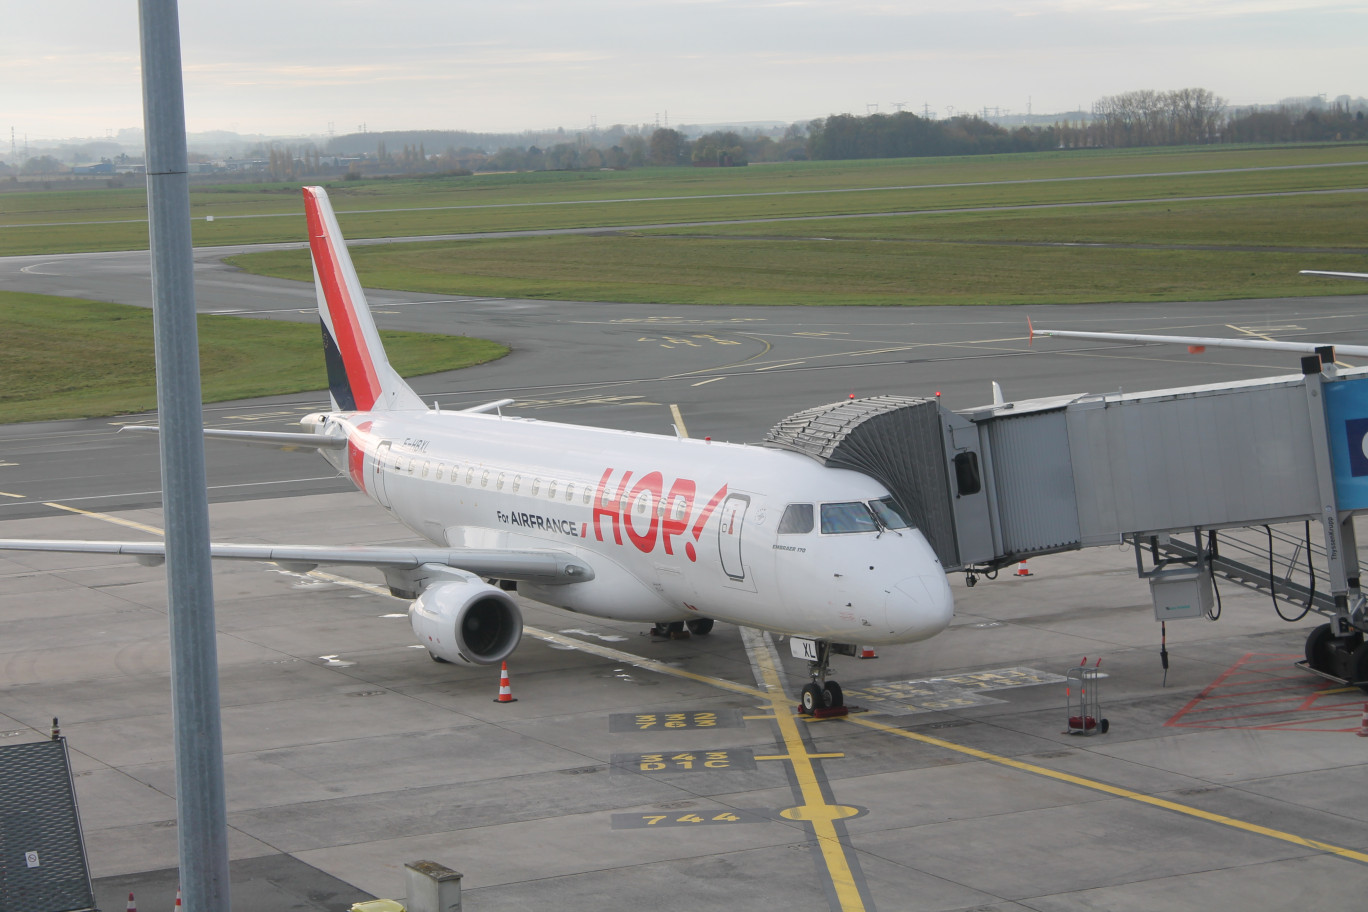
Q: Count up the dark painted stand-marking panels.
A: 3